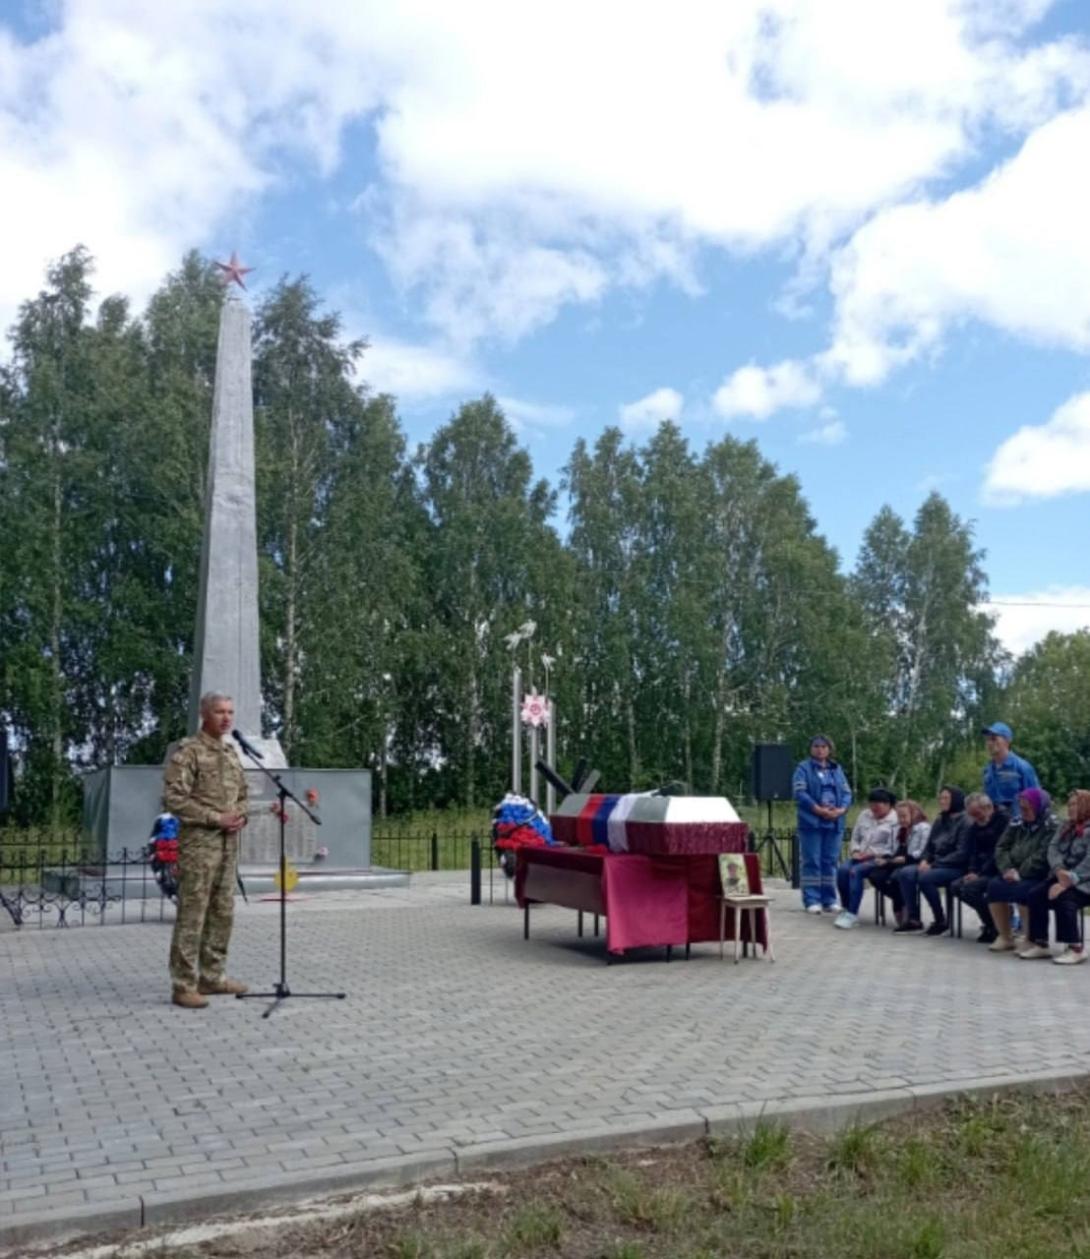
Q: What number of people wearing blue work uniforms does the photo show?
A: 2